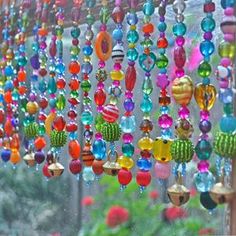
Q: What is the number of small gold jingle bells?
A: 5